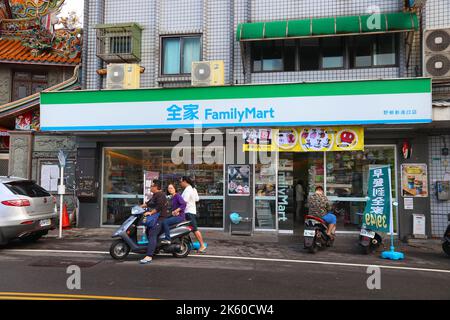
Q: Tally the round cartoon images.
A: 3